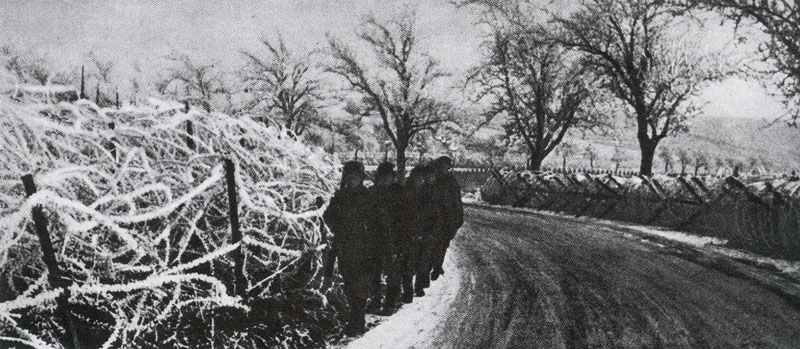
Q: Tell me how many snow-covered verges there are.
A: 2